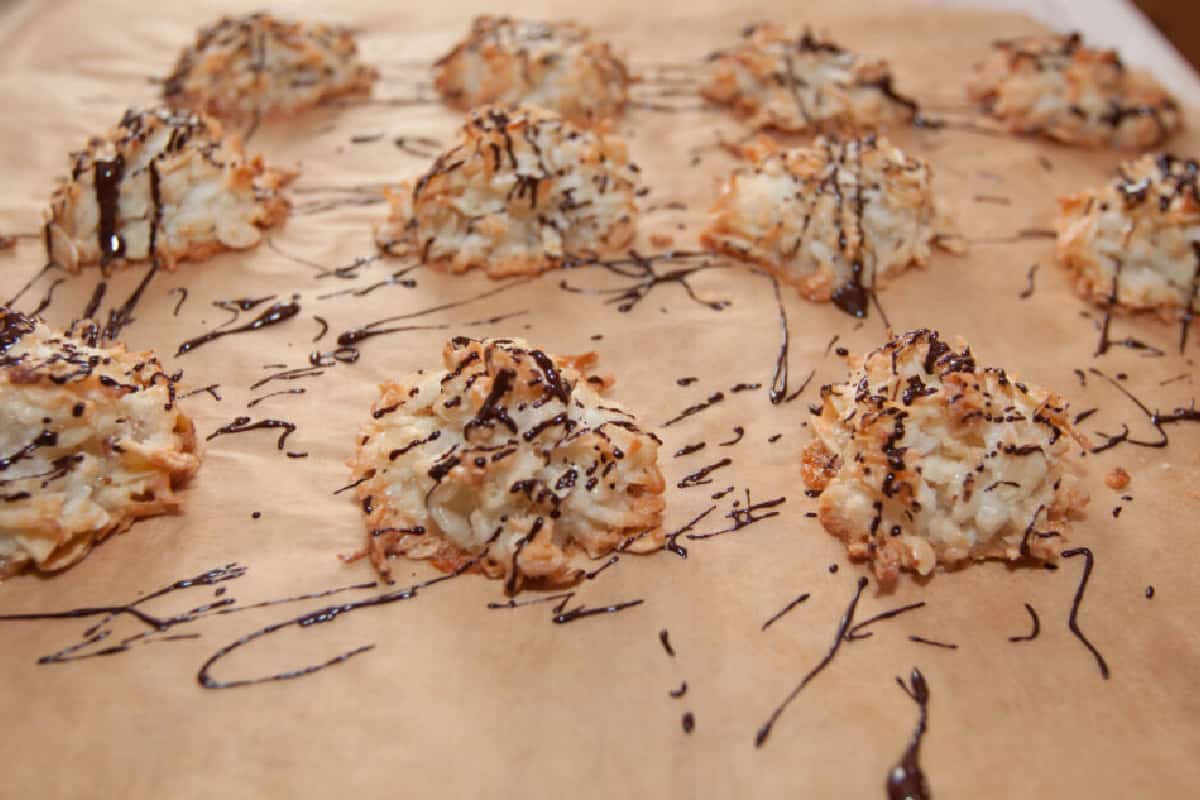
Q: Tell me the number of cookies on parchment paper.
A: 11